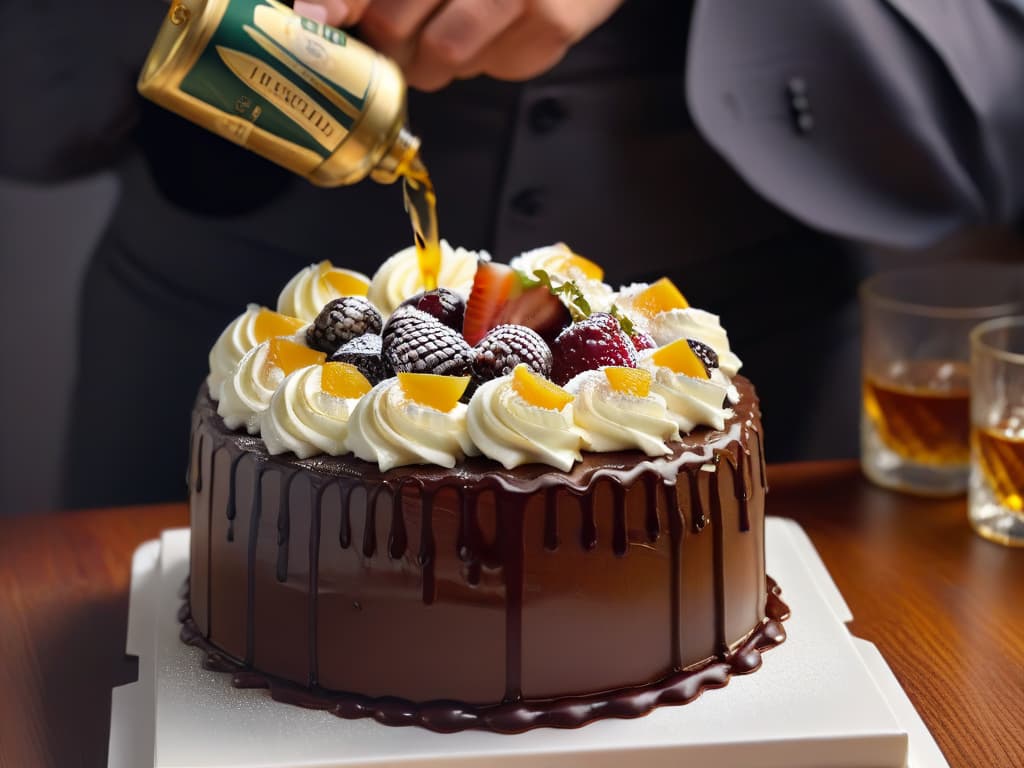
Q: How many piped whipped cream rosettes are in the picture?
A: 11